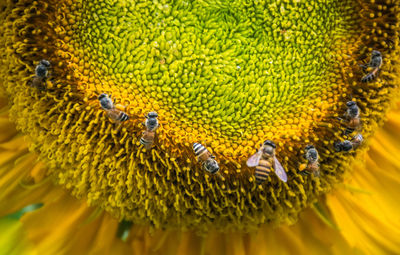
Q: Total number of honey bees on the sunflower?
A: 9